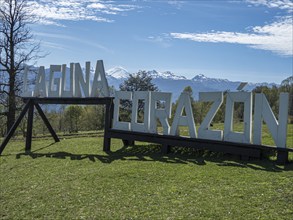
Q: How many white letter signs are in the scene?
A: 13